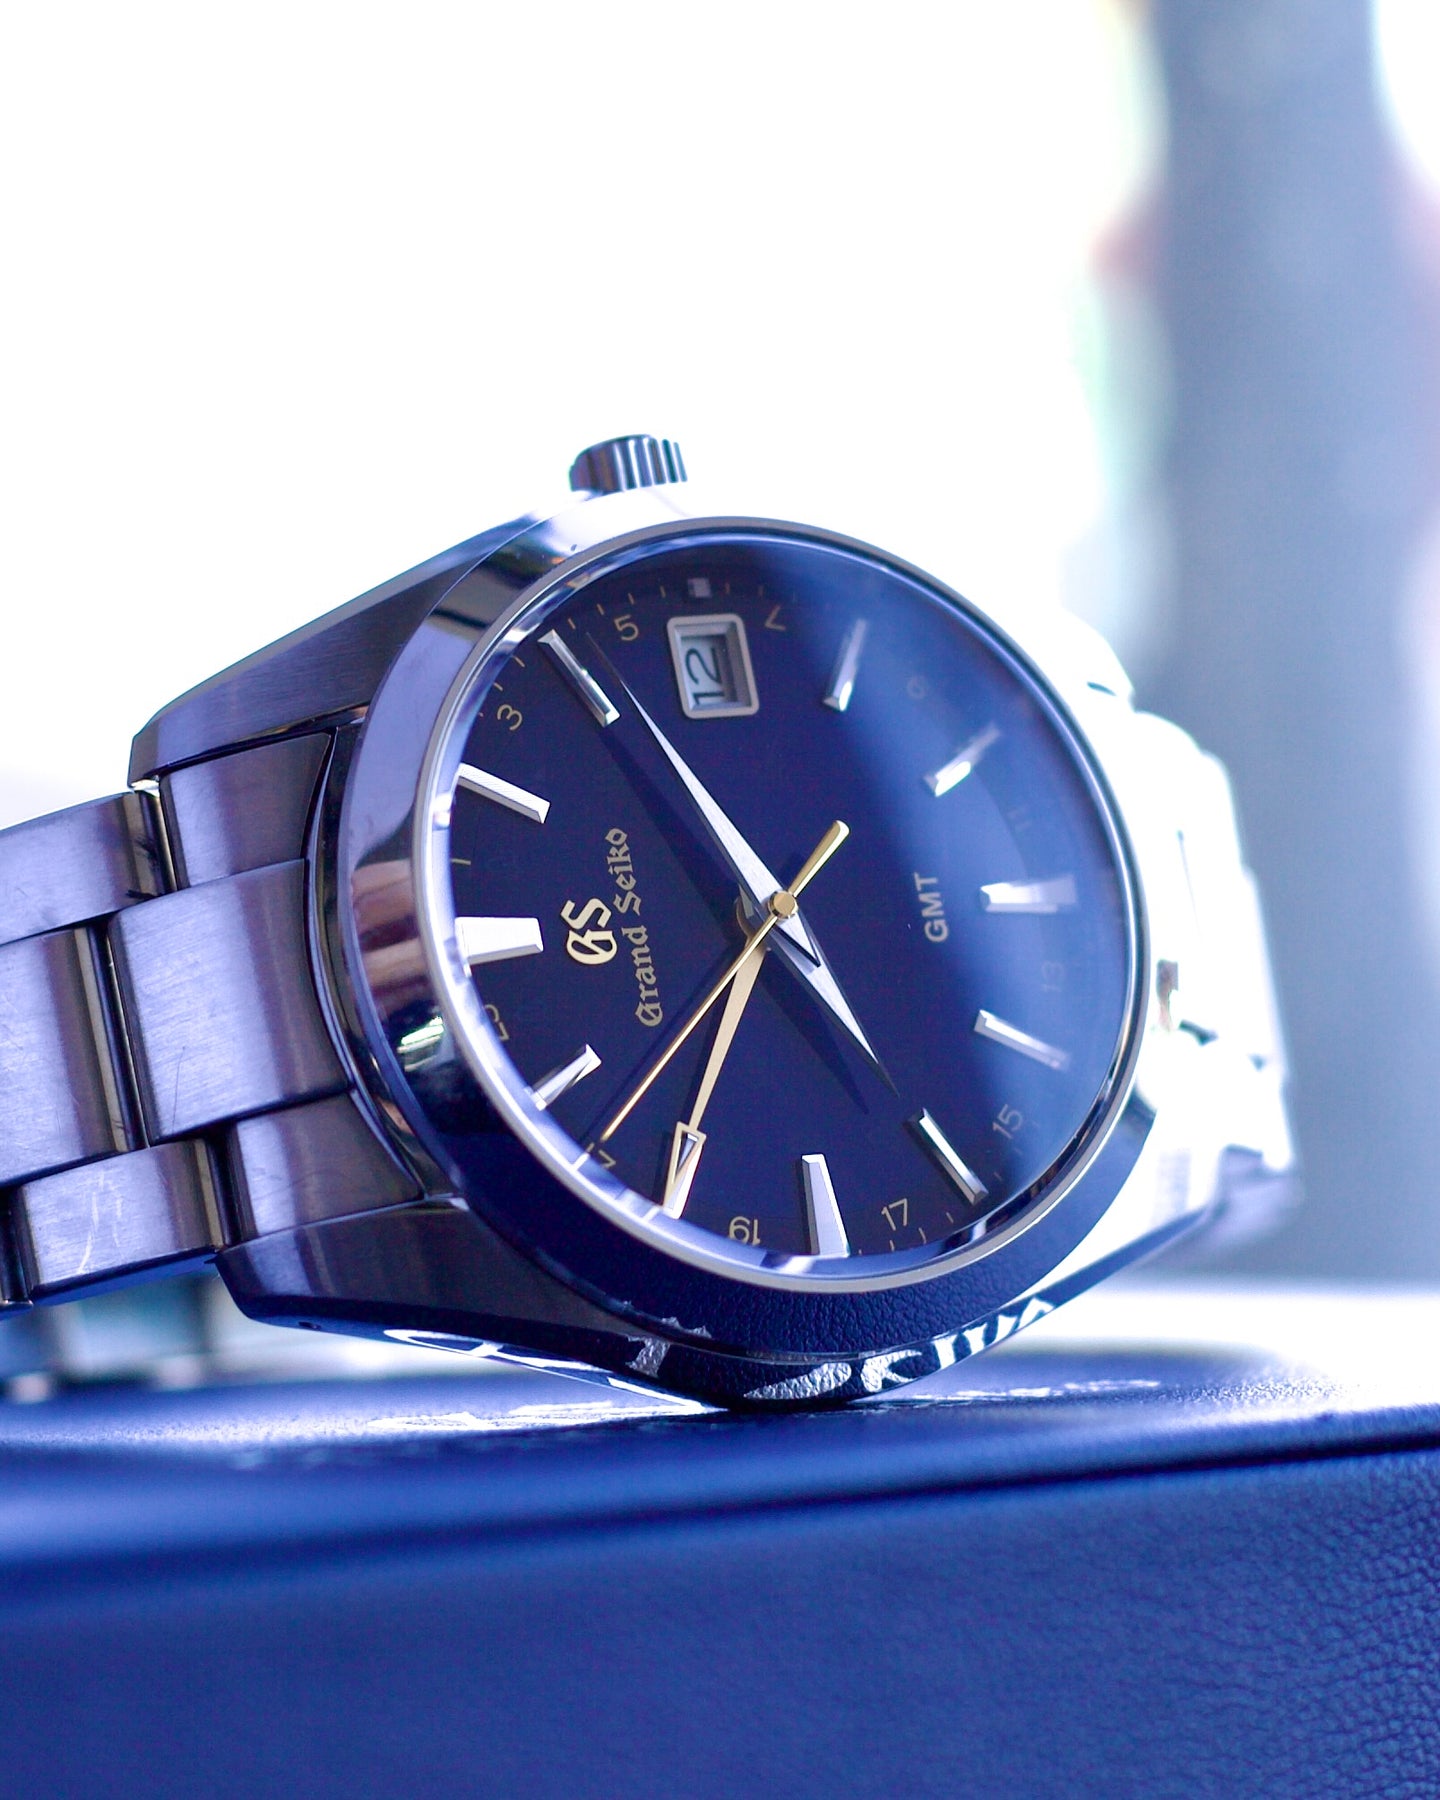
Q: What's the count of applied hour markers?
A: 11